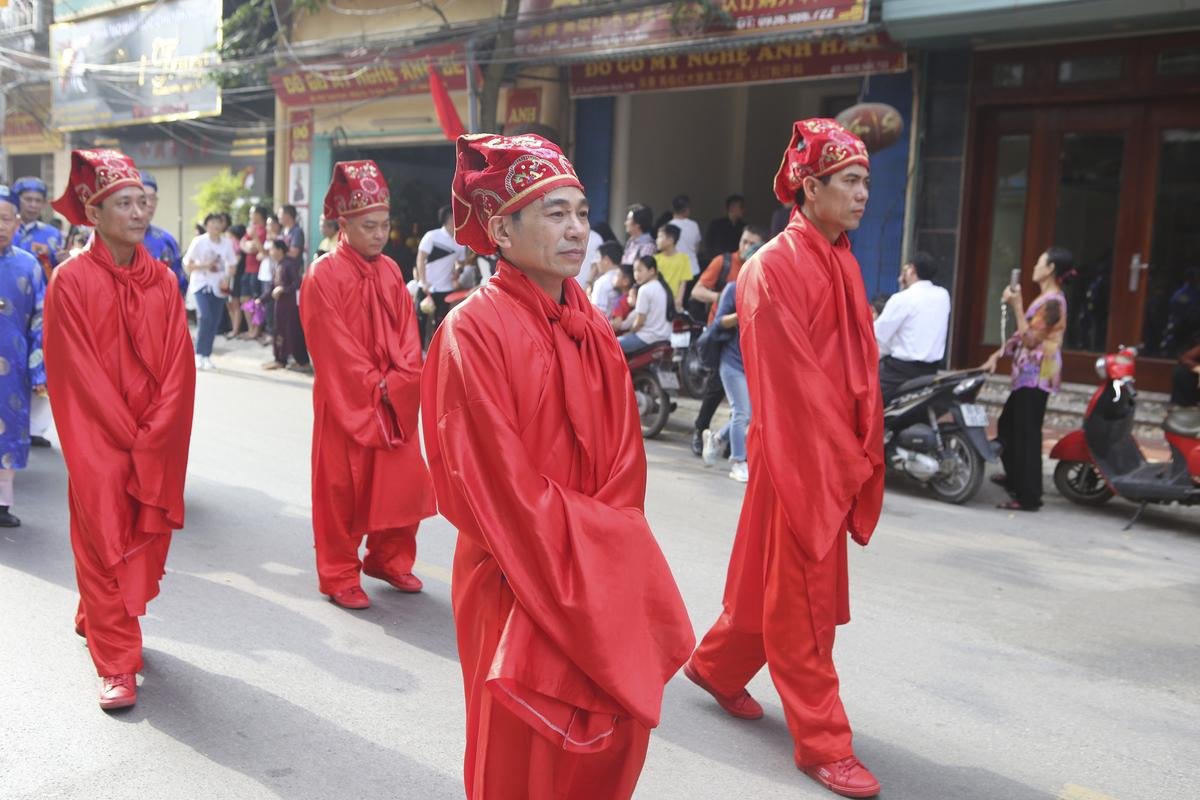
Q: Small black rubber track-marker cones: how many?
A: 0